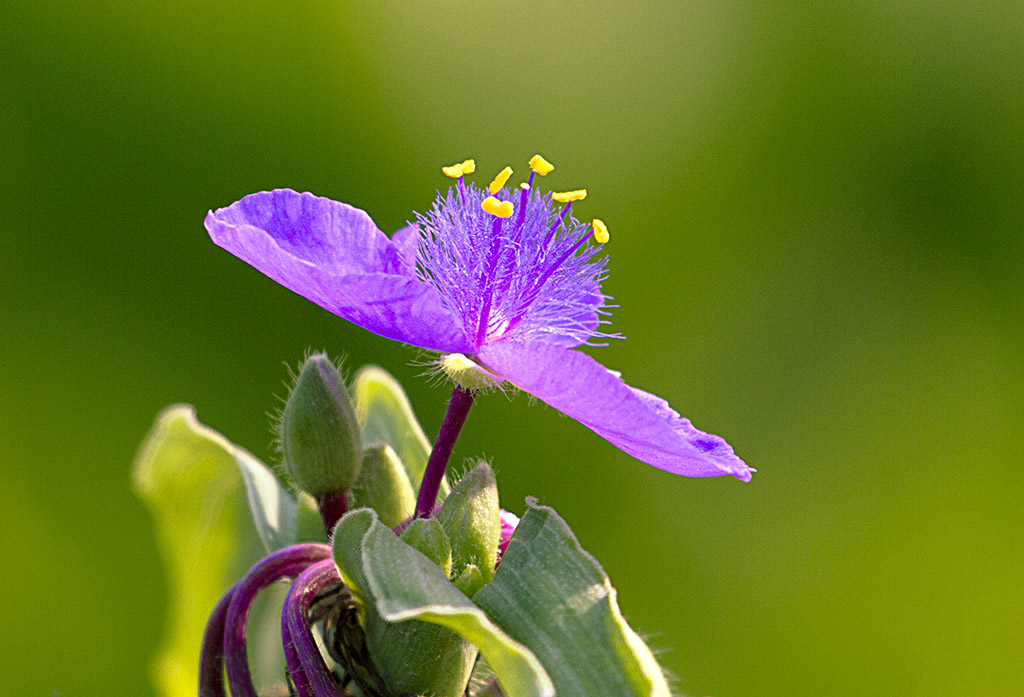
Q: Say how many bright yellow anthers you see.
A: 6